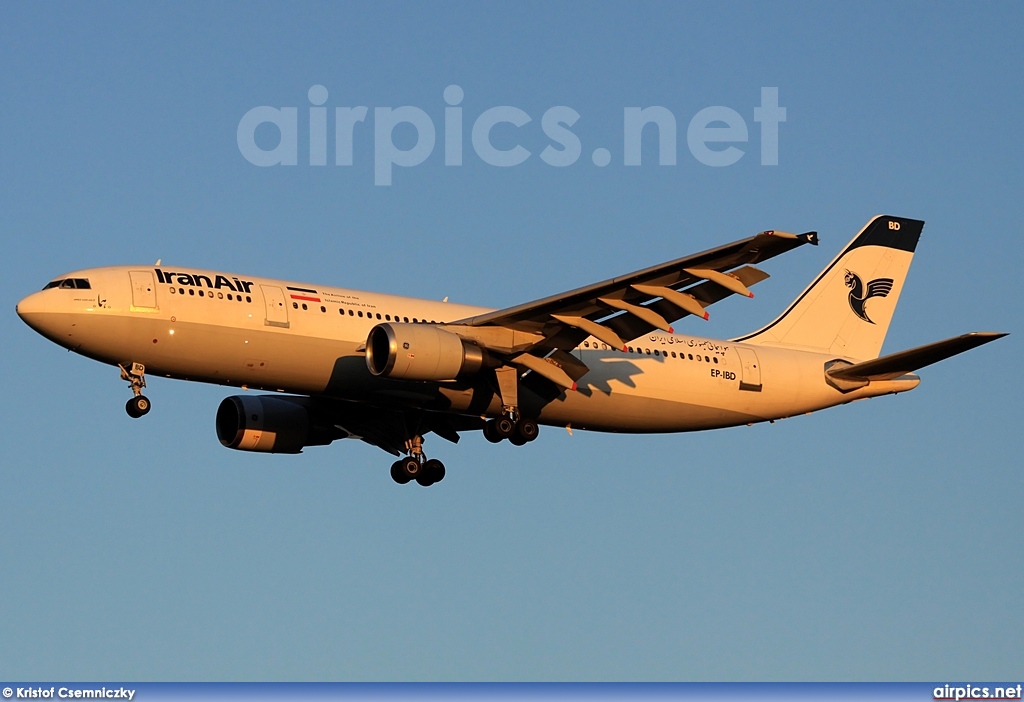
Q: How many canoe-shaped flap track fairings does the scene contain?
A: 5